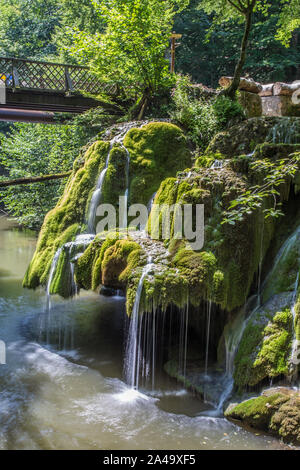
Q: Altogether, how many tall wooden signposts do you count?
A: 1